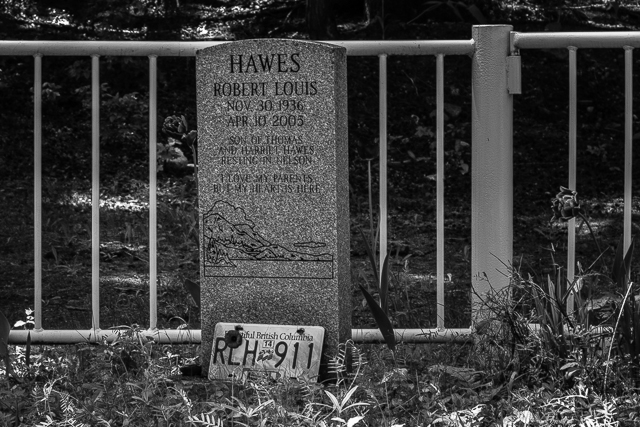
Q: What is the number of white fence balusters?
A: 7